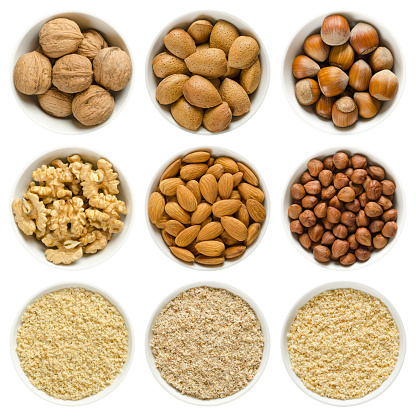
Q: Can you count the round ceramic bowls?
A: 9